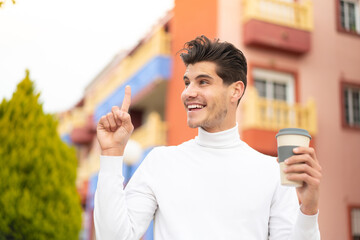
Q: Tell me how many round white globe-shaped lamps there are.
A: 1